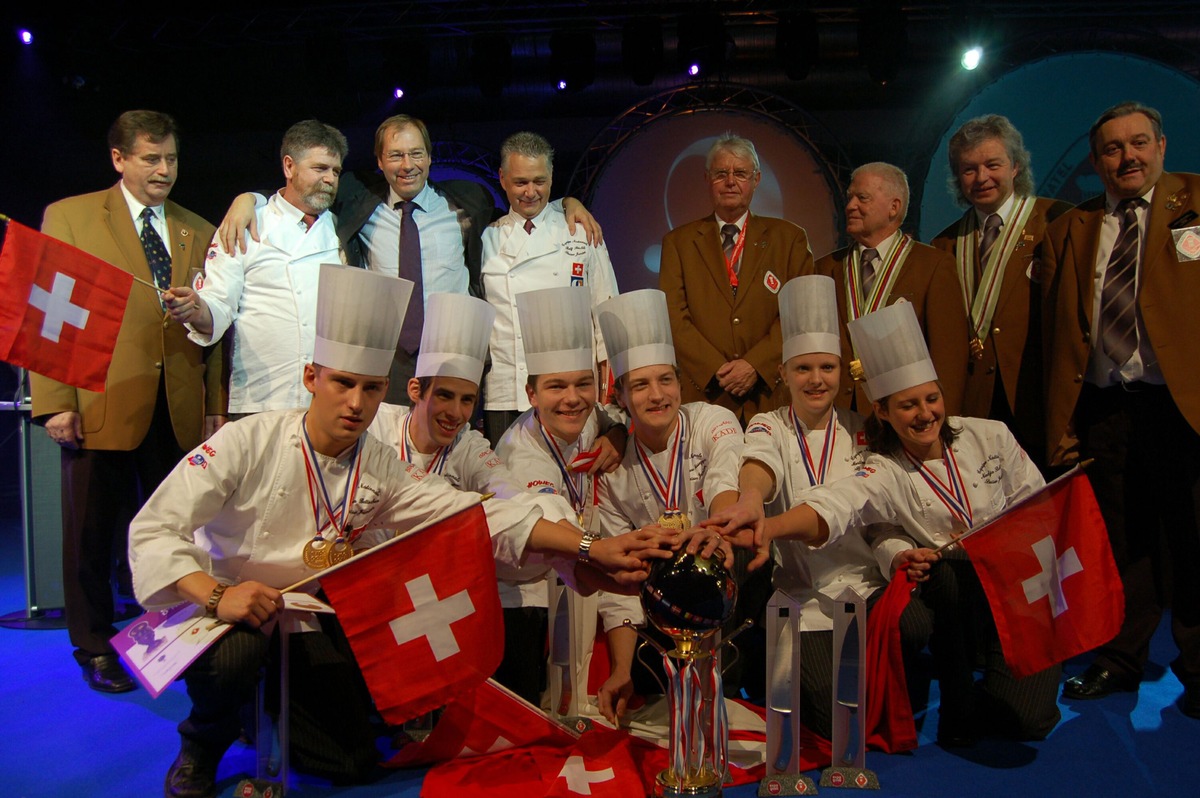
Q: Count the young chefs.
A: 6